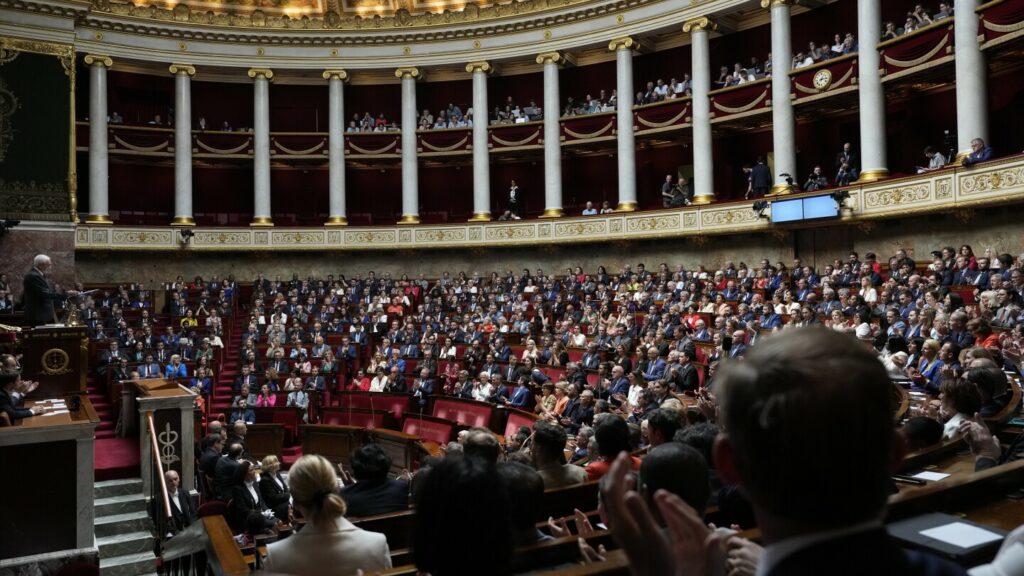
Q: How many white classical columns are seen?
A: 12